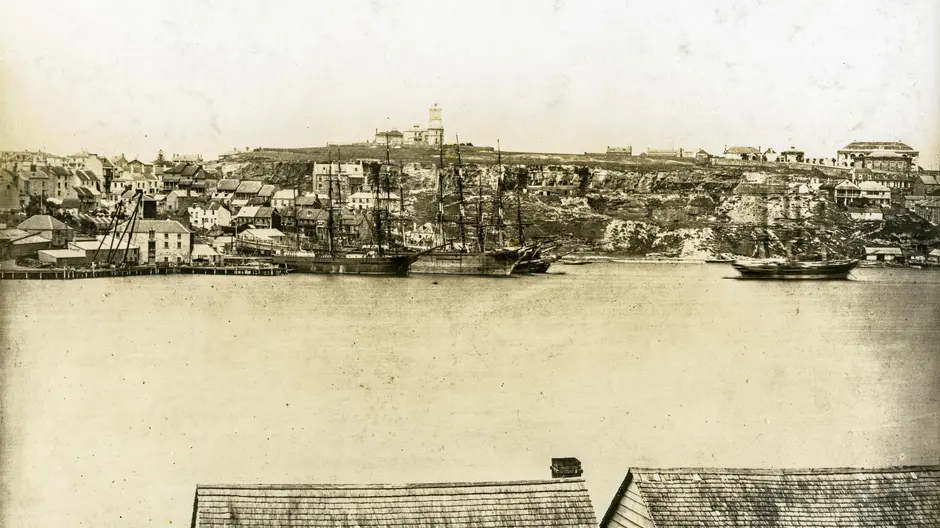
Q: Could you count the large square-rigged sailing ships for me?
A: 4